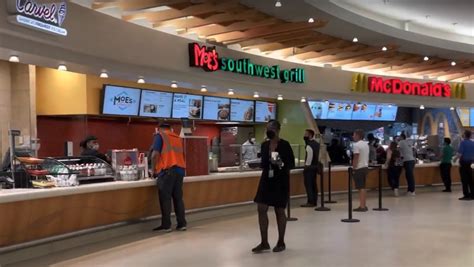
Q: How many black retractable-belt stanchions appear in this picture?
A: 5